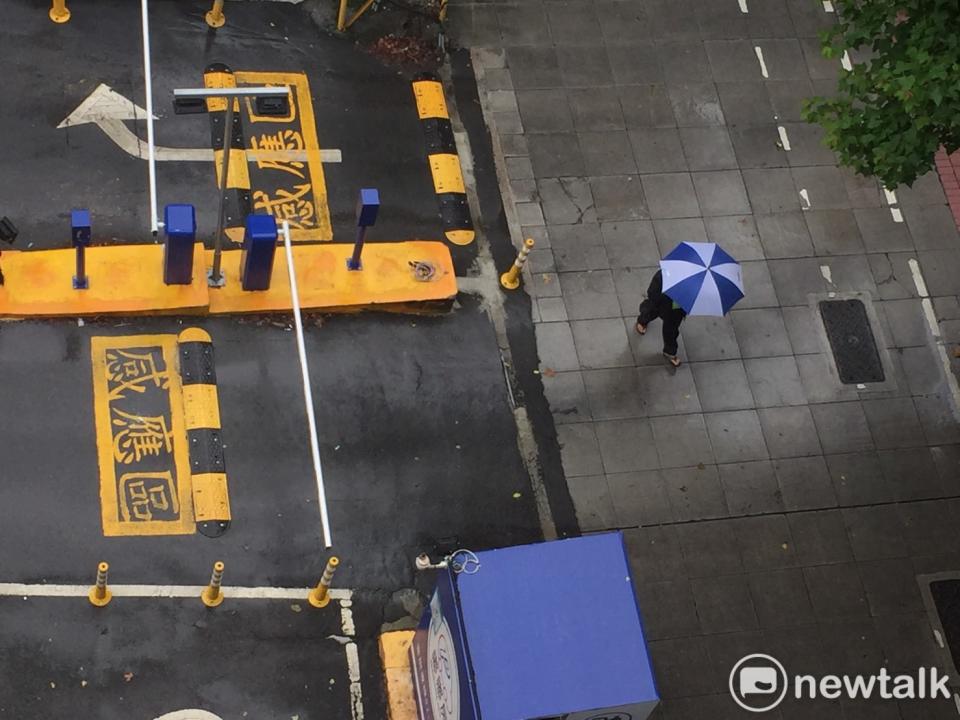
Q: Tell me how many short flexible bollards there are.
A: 6